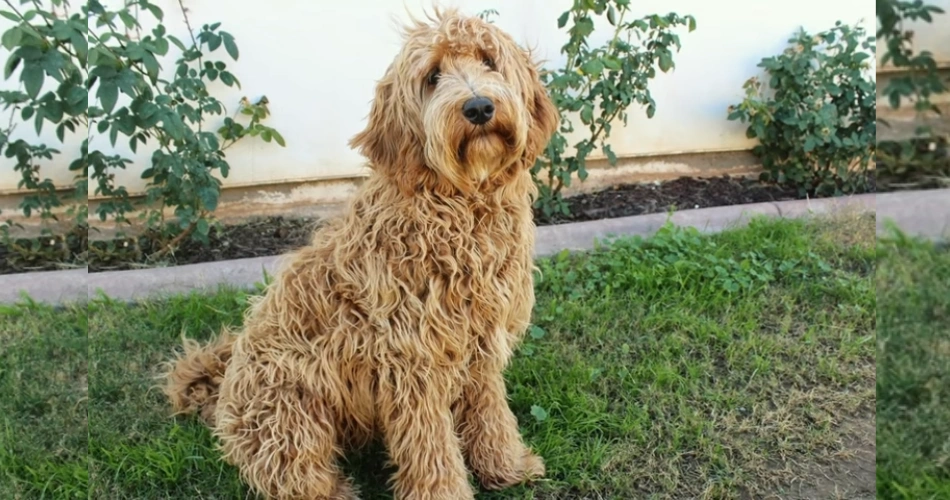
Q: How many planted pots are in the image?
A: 0